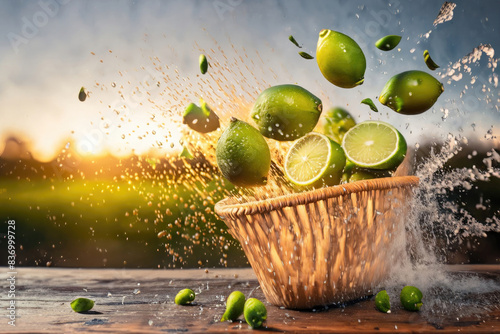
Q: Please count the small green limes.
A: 6